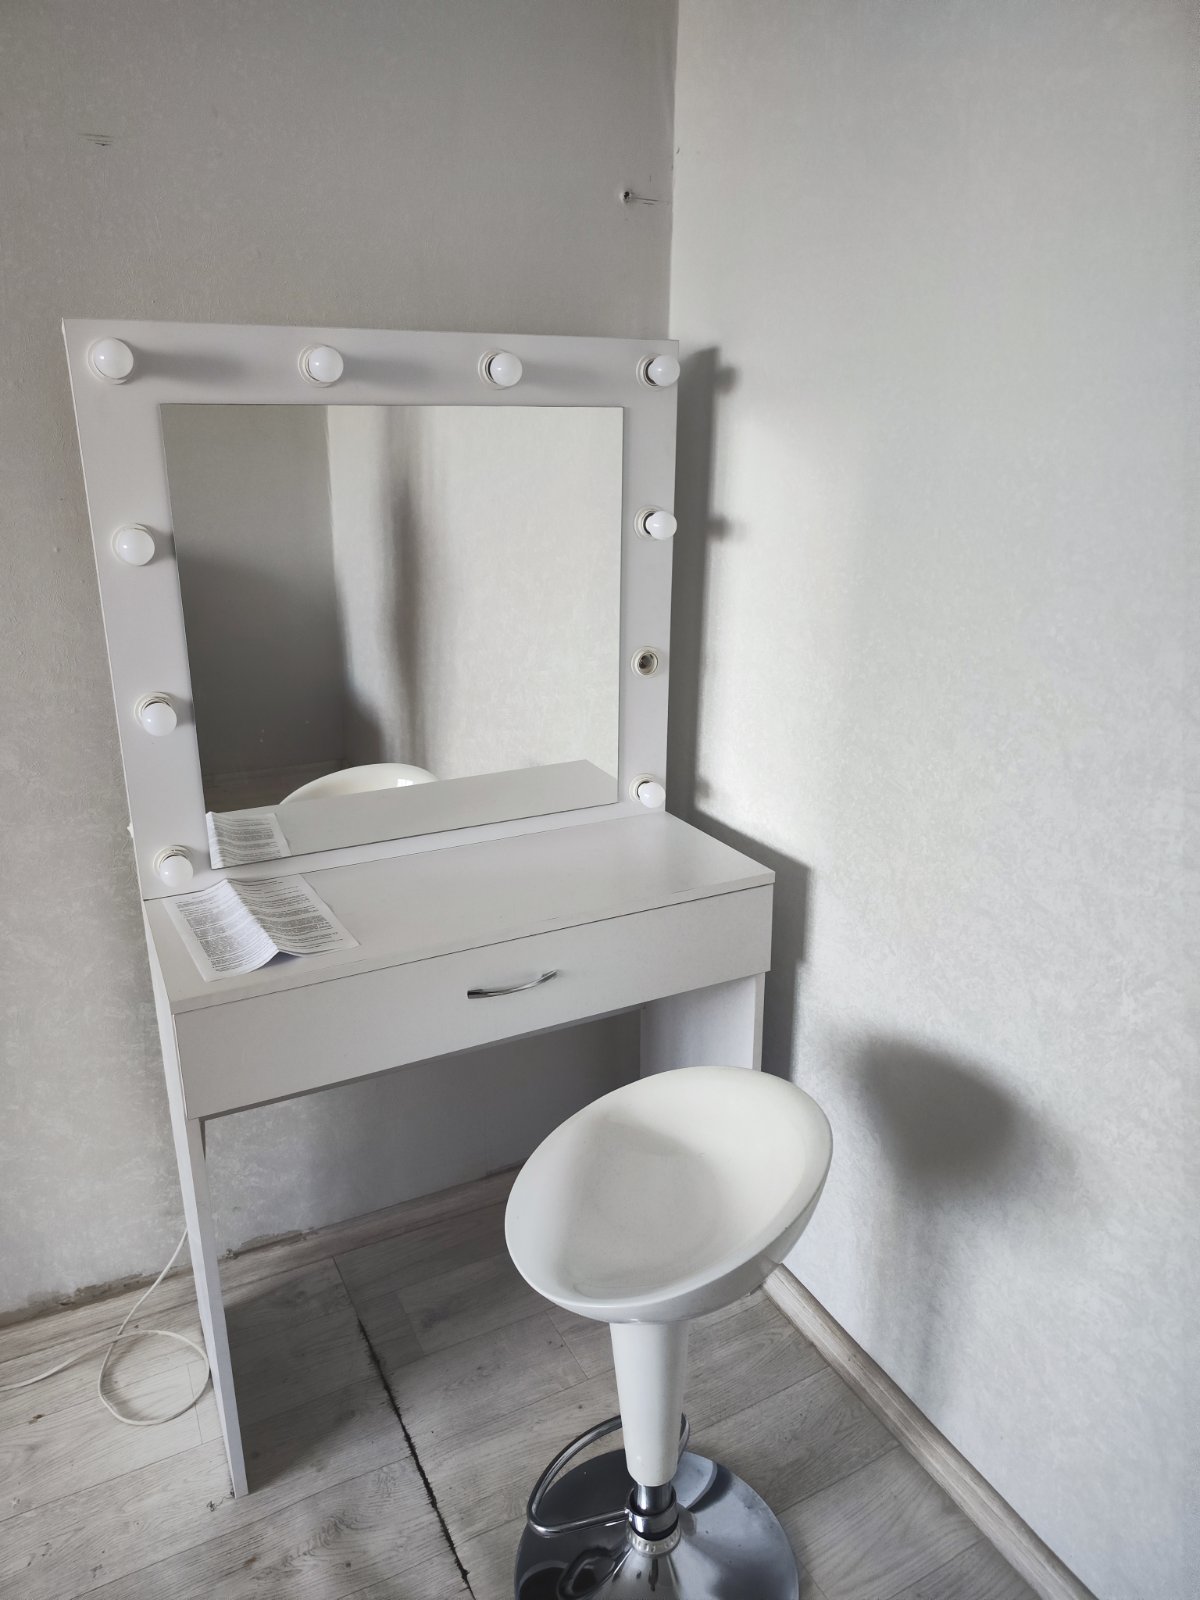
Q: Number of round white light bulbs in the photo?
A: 9